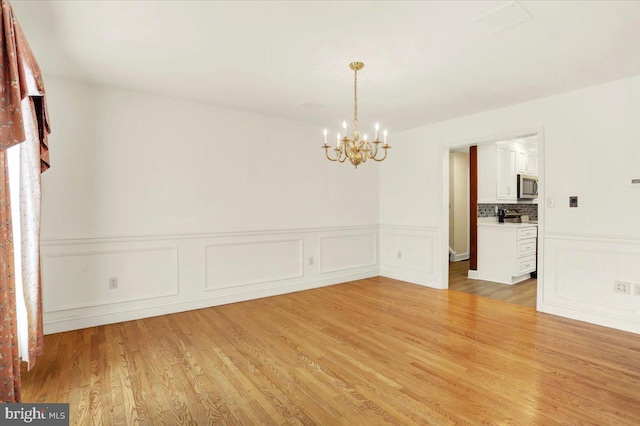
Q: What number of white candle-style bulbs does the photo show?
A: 6